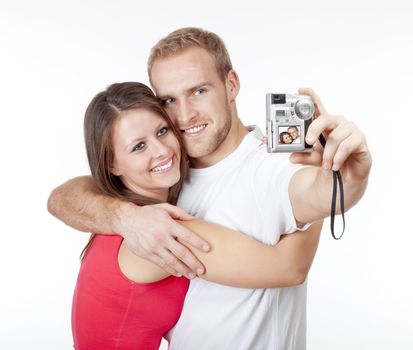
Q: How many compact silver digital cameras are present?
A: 1